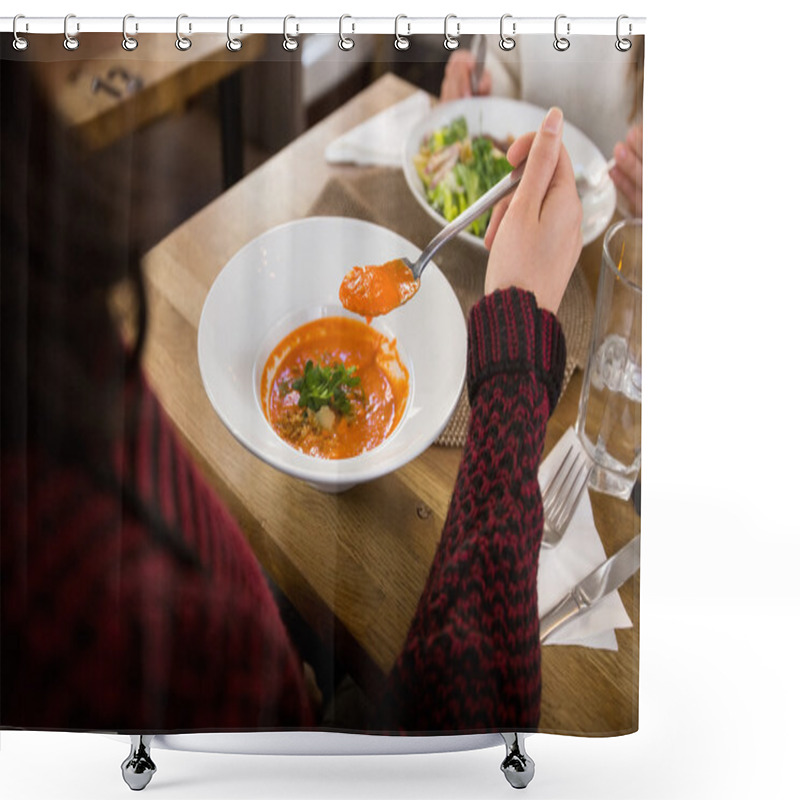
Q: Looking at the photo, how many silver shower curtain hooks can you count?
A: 12